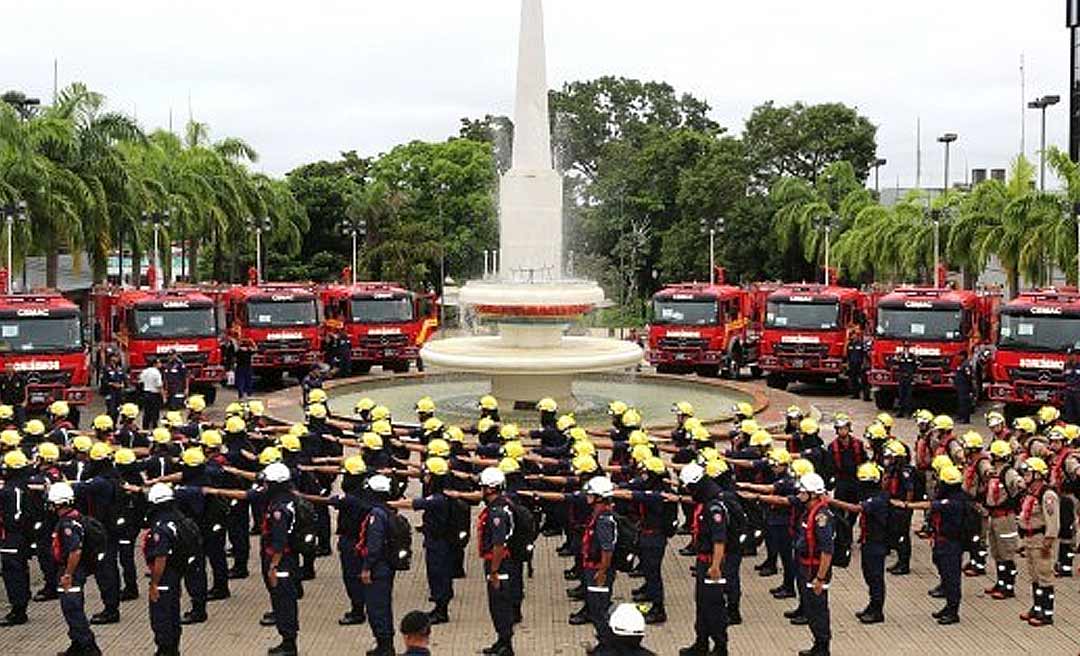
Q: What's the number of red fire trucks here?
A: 8